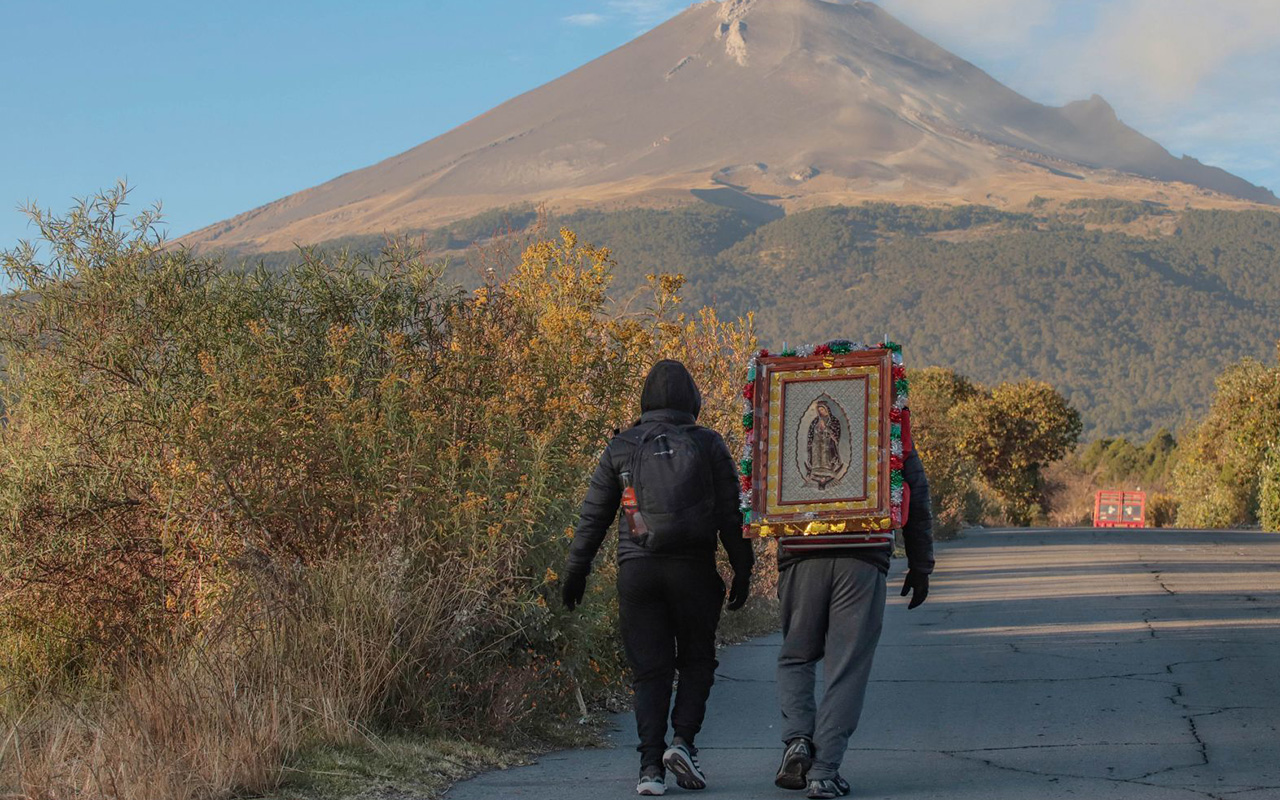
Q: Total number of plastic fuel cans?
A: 0